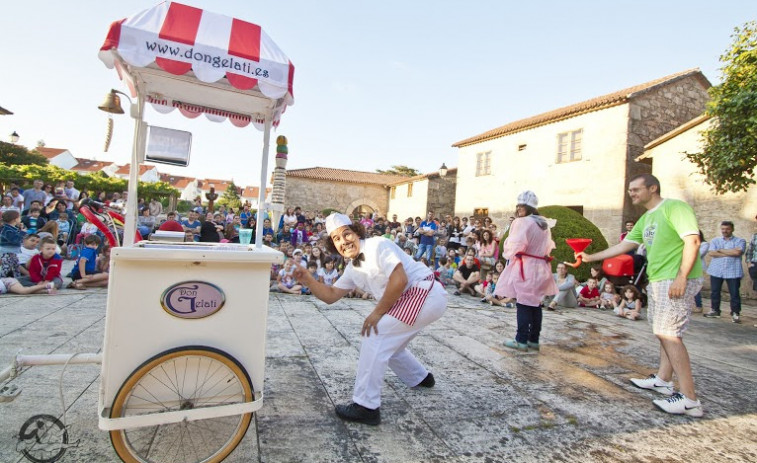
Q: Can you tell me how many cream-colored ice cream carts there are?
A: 1